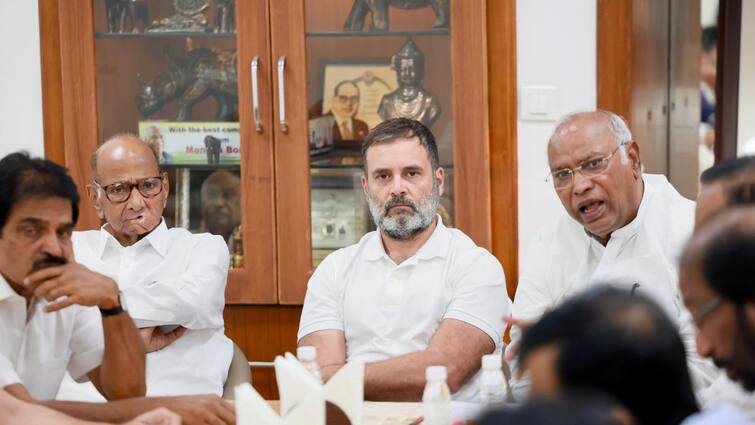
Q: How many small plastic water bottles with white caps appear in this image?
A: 3